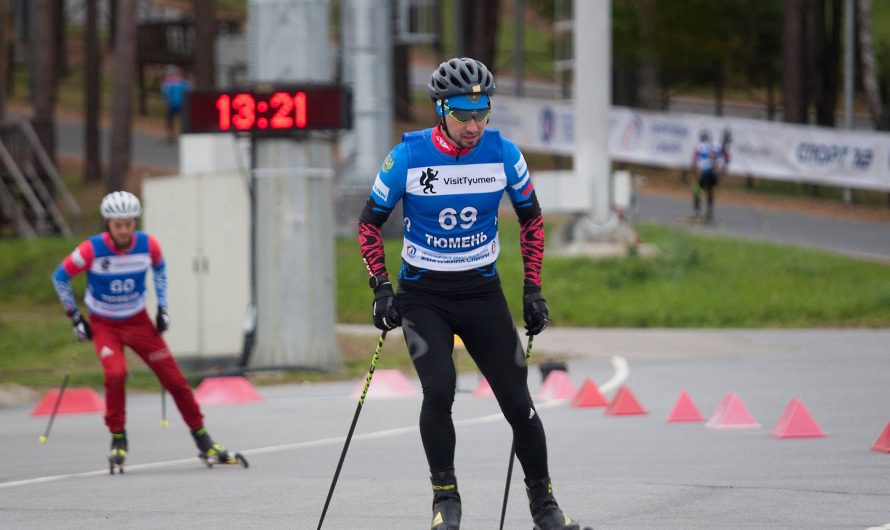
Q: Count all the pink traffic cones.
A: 11